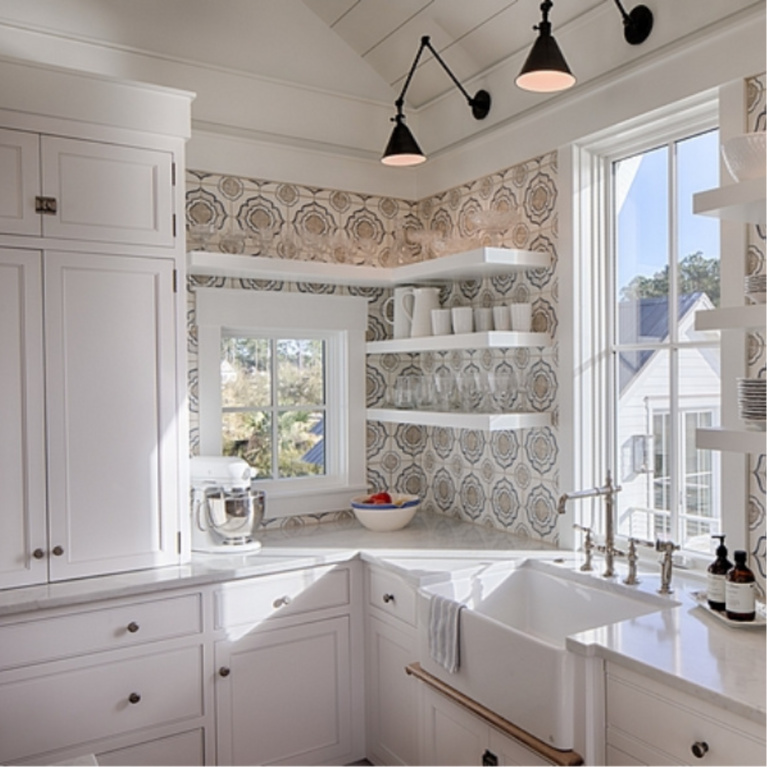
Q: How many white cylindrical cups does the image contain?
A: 5